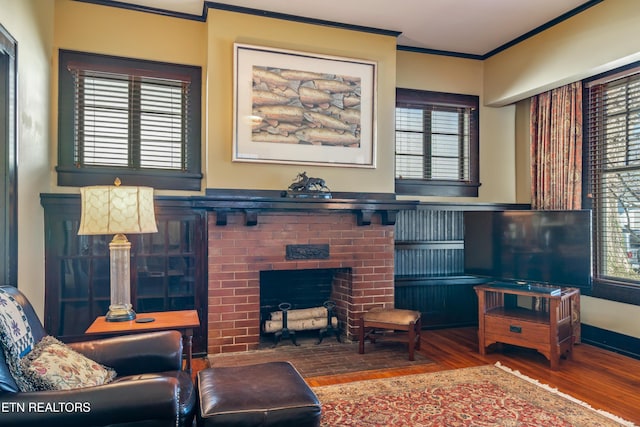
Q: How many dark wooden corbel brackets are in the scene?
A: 4